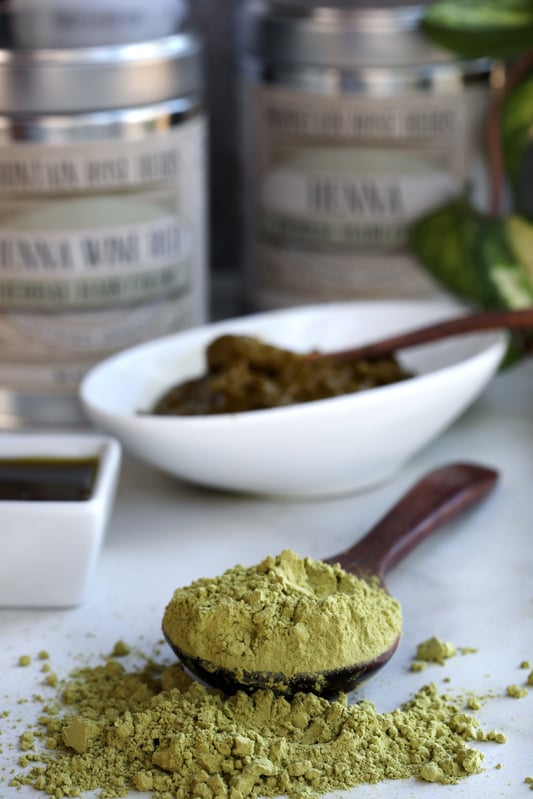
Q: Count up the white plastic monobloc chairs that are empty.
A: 0